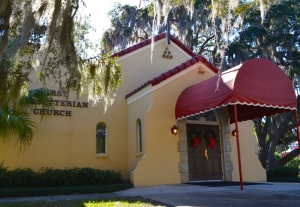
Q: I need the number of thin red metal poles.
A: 2